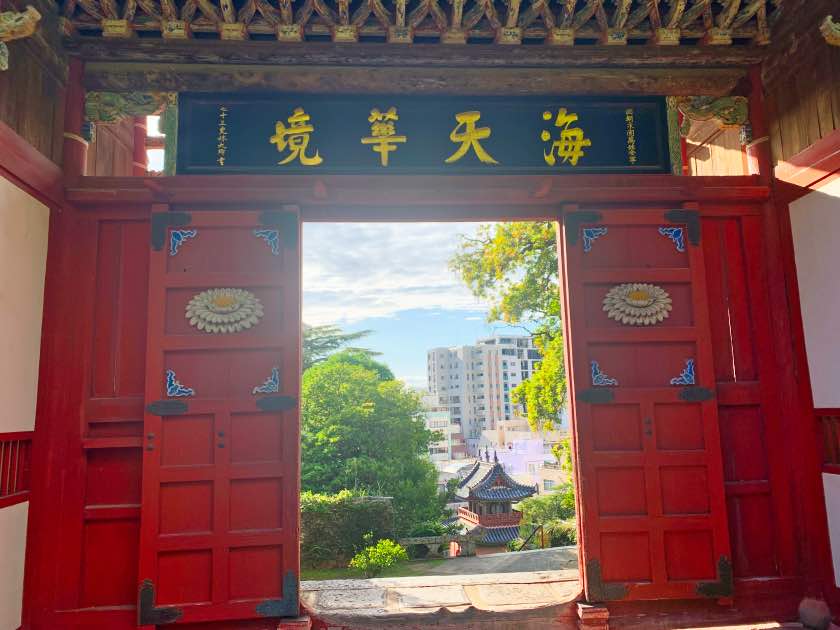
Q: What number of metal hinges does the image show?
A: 12